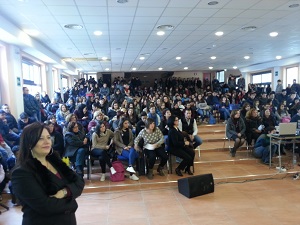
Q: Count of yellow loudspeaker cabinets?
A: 0